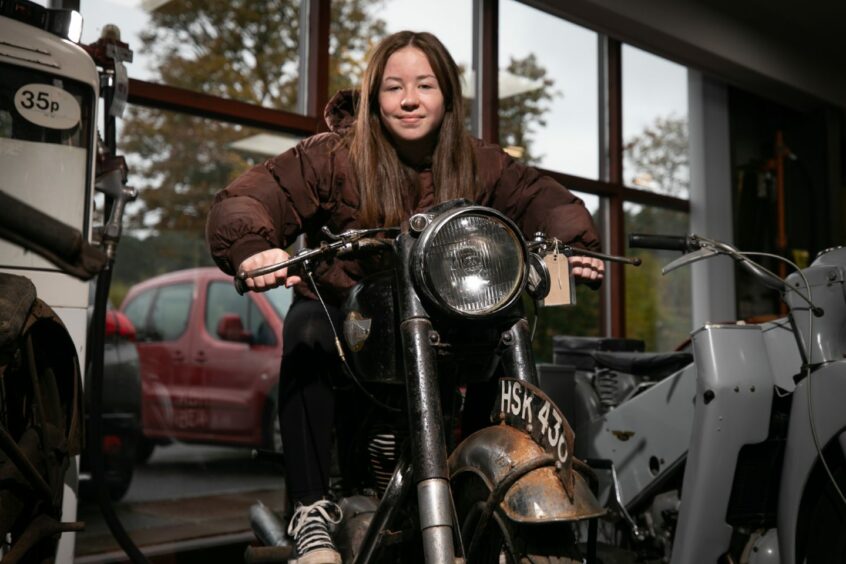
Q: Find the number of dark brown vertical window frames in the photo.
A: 3